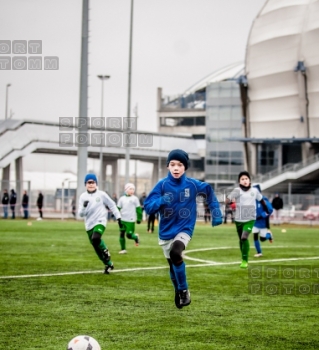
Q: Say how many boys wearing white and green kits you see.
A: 3